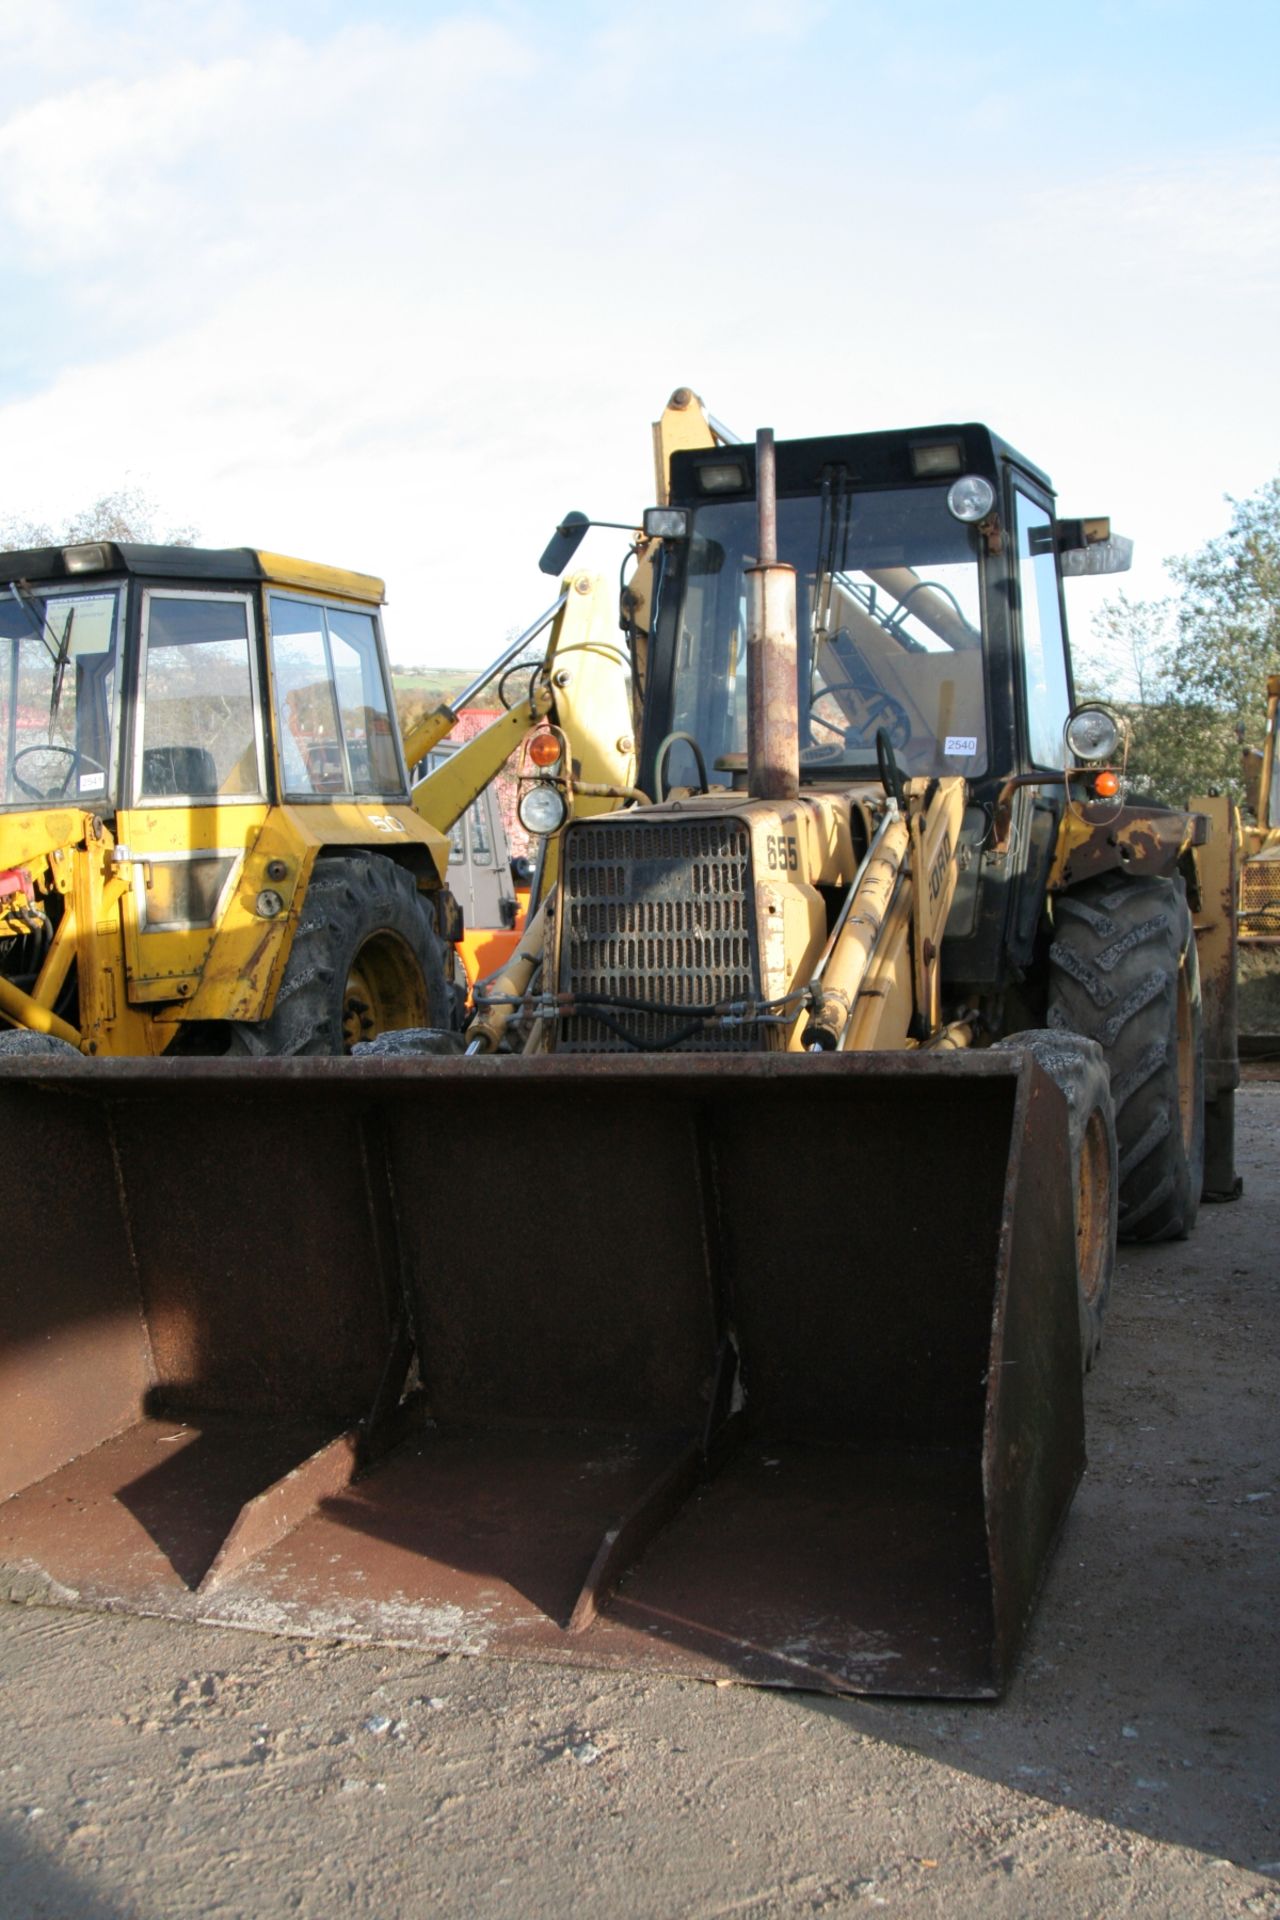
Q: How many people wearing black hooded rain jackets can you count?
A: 0